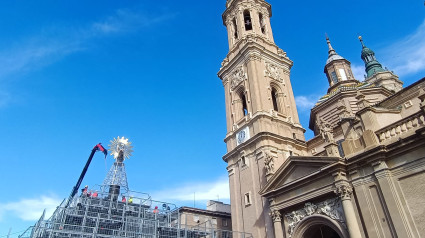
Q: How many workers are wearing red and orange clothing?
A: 5